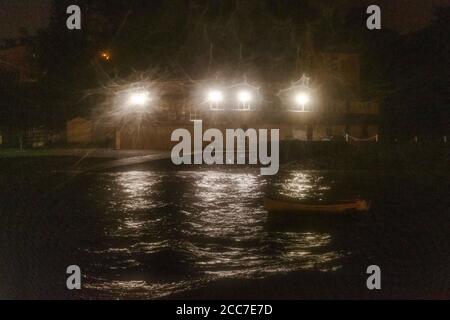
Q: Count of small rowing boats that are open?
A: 1